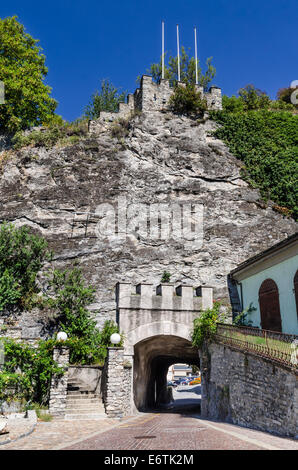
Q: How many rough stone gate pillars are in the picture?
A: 2